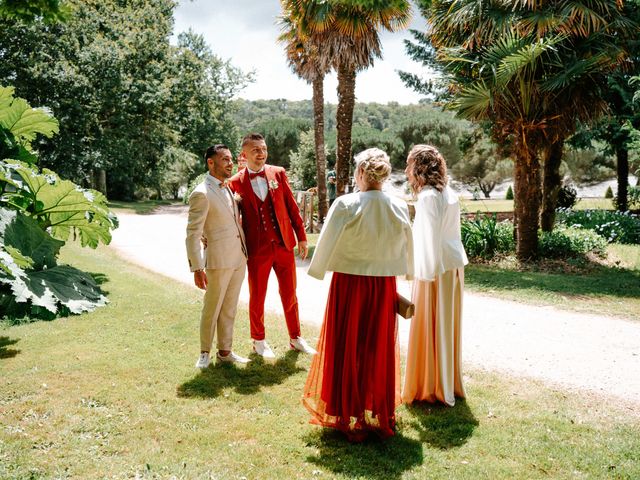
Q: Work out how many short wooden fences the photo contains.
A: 1